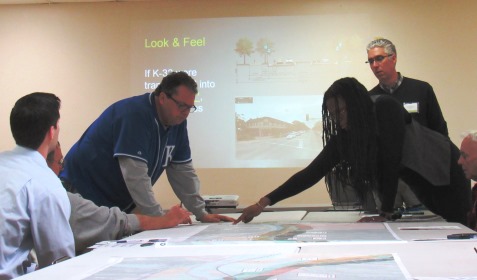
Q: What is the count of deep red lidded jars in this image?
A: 0